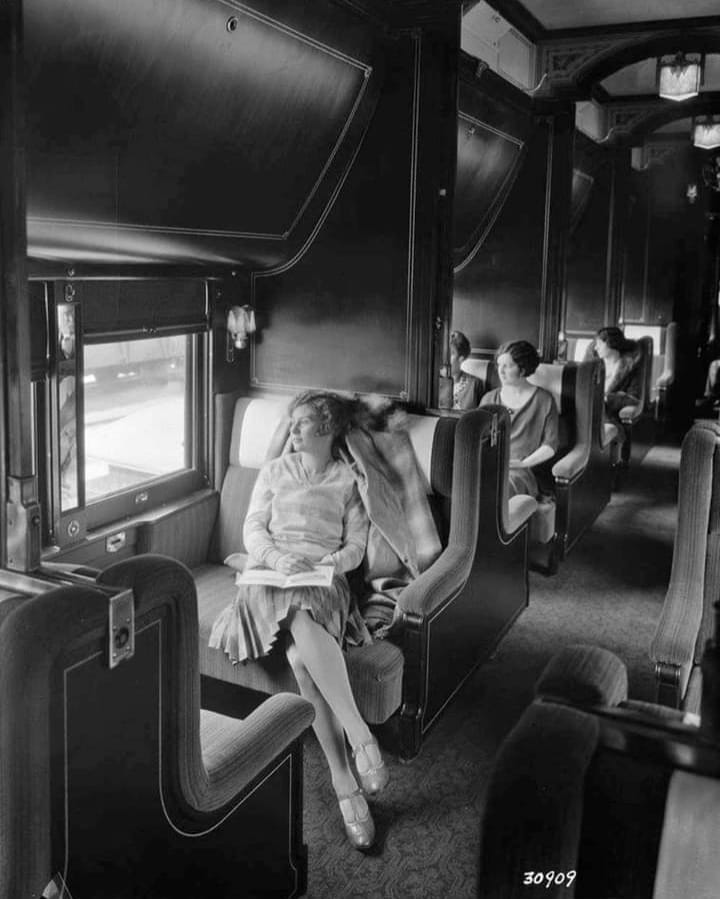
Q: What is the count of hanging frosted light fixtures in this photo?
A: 2